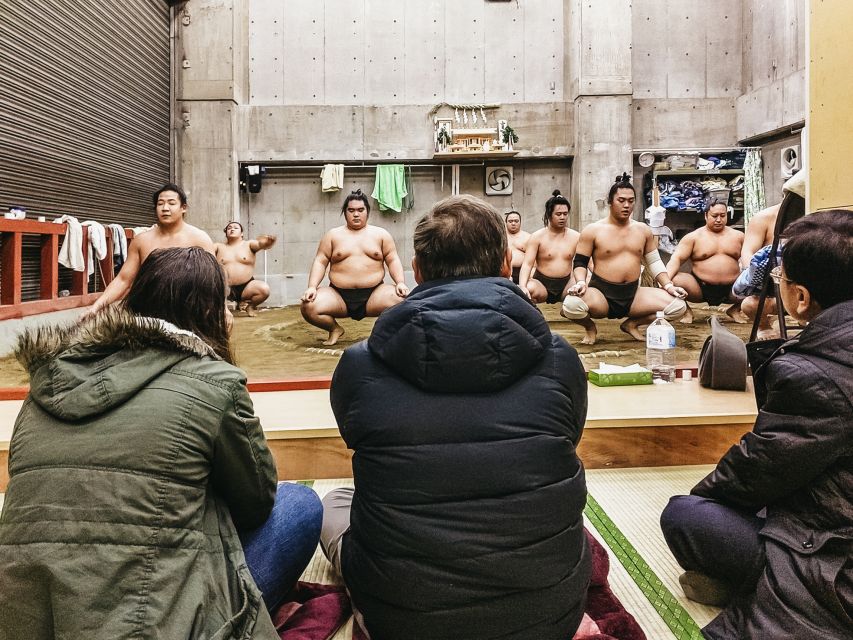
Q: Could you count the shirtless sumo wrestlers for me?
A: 8